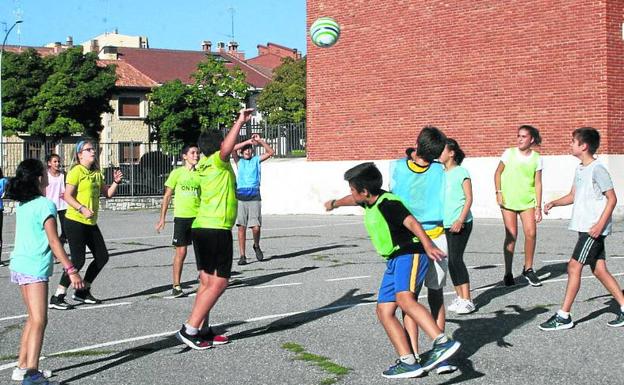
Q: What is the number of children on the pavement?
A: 12